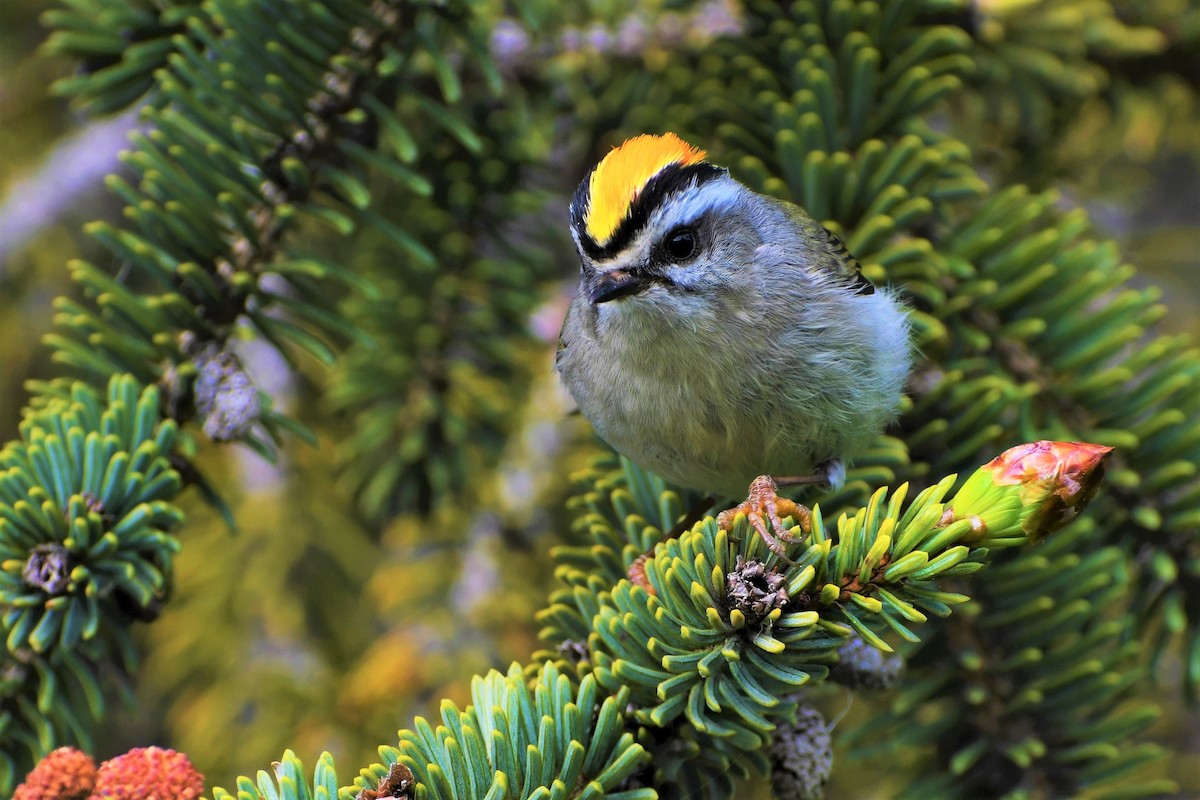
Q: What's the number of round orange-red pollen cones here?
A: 2